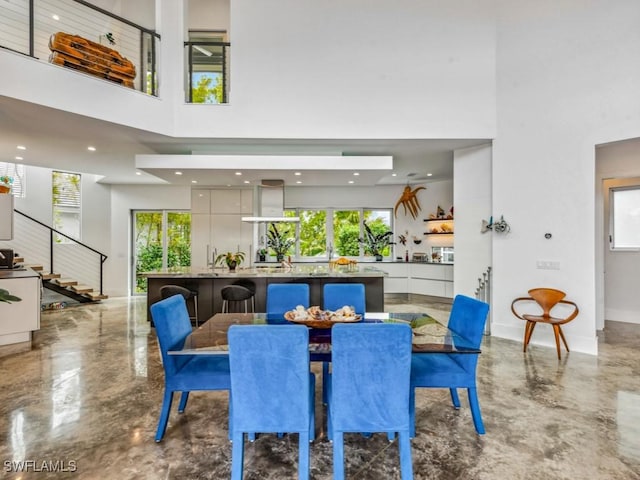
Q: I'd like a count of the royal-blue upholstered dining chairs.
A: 6